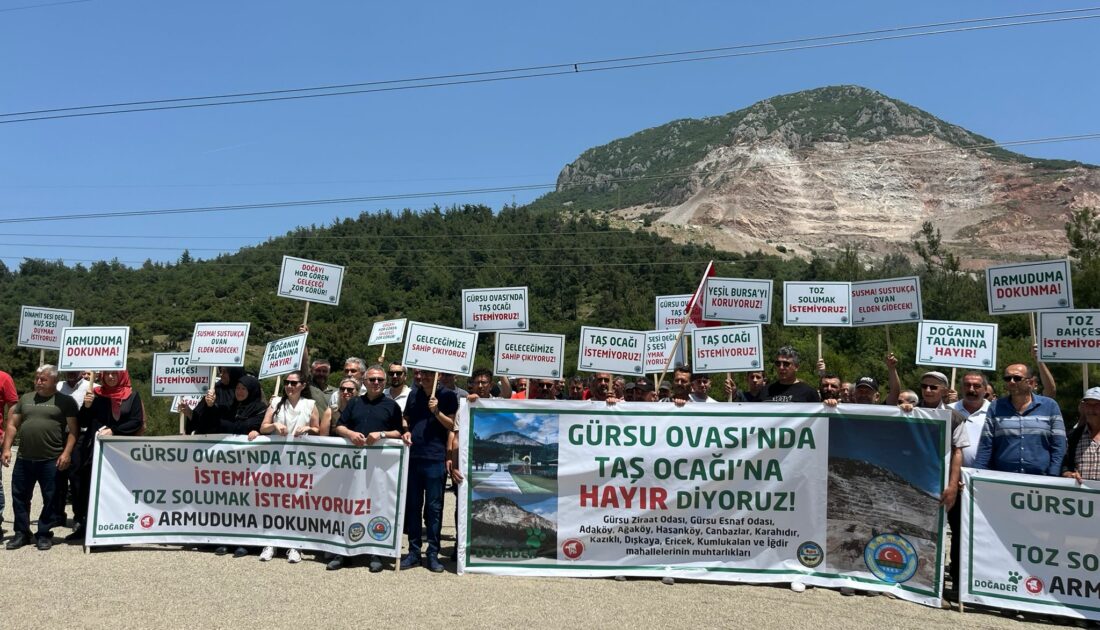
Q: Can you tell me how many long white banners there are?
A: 3